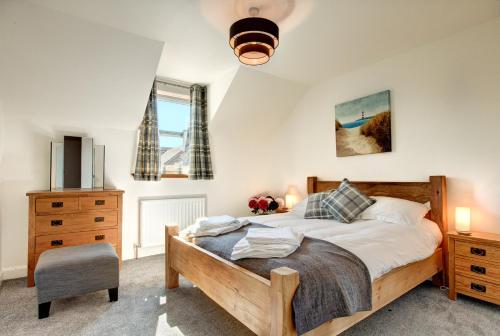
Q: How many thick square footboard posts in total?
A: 2